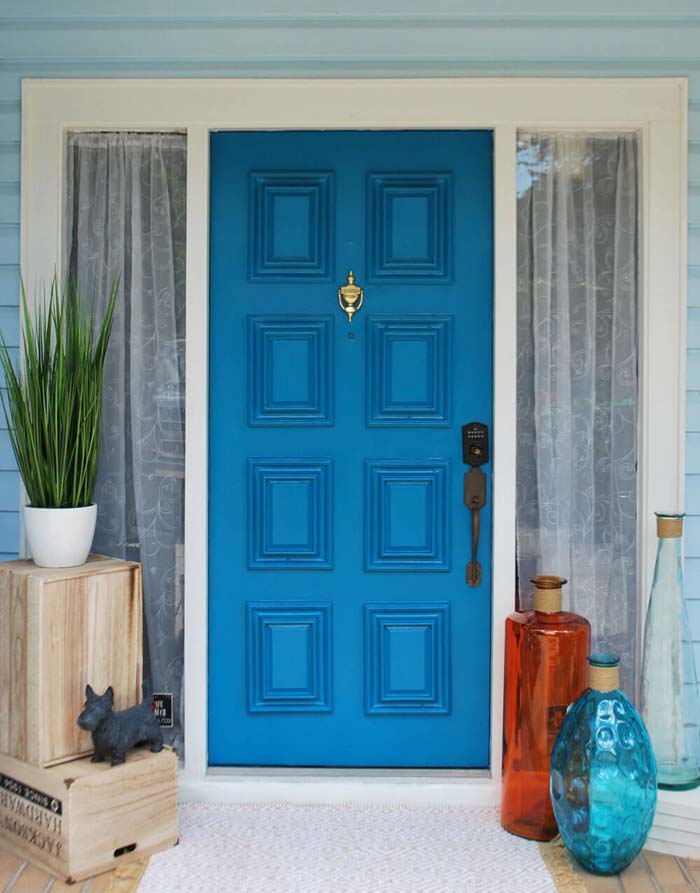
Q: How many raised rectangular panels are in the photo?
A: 8